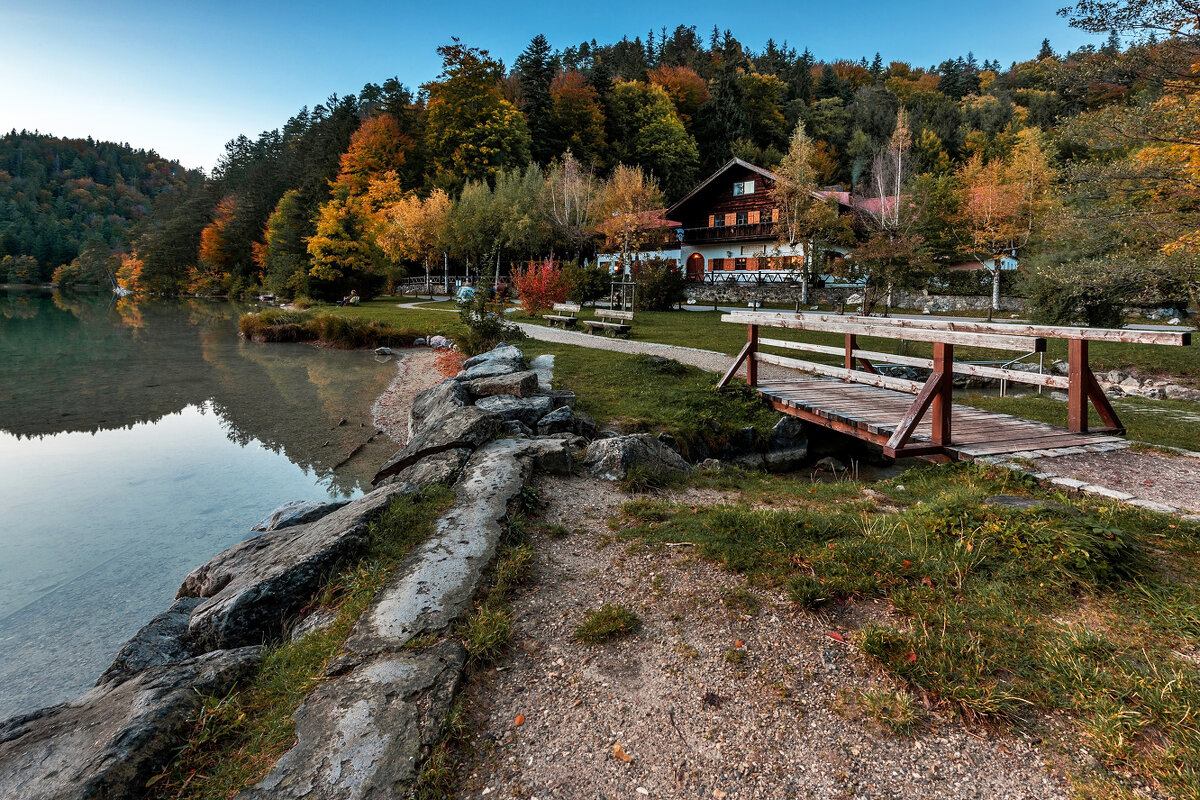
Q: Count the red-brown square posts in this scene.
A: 4